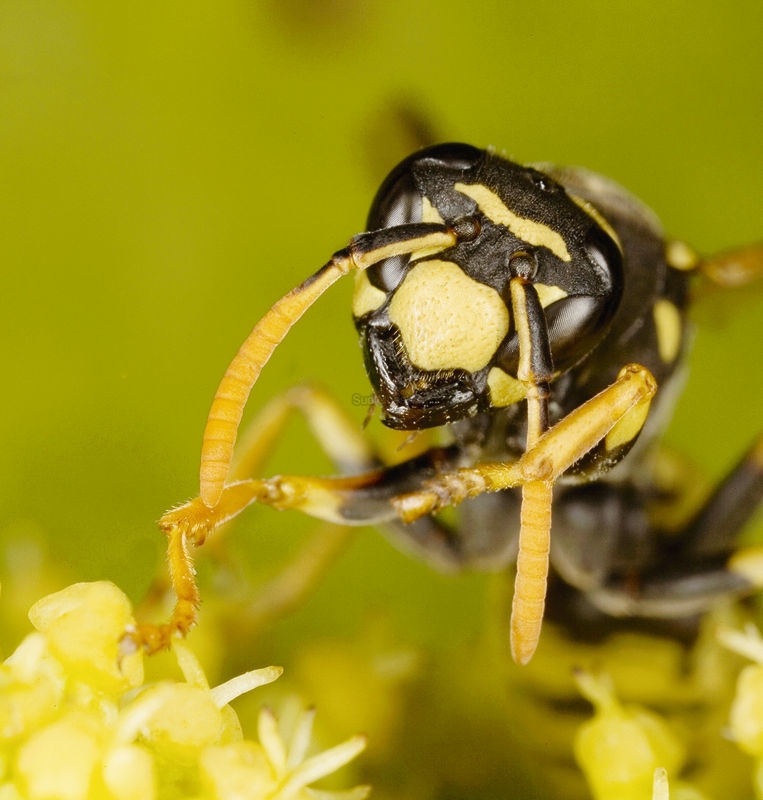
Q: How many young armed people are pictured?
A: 0